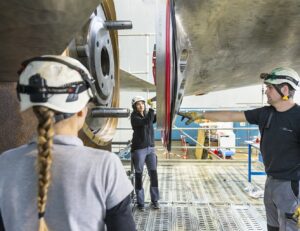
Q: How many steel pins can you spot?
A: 2